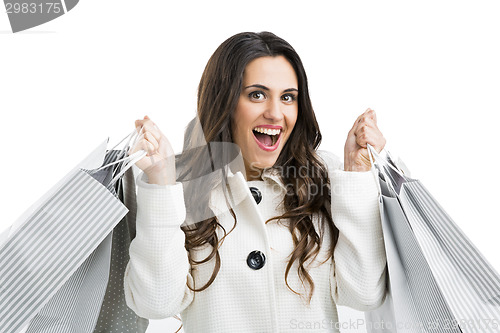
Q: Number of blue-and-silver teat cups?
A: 0